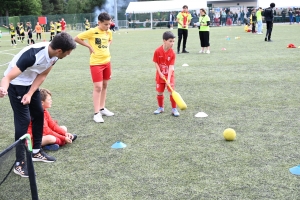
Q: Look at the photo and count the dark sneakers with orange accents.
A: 2